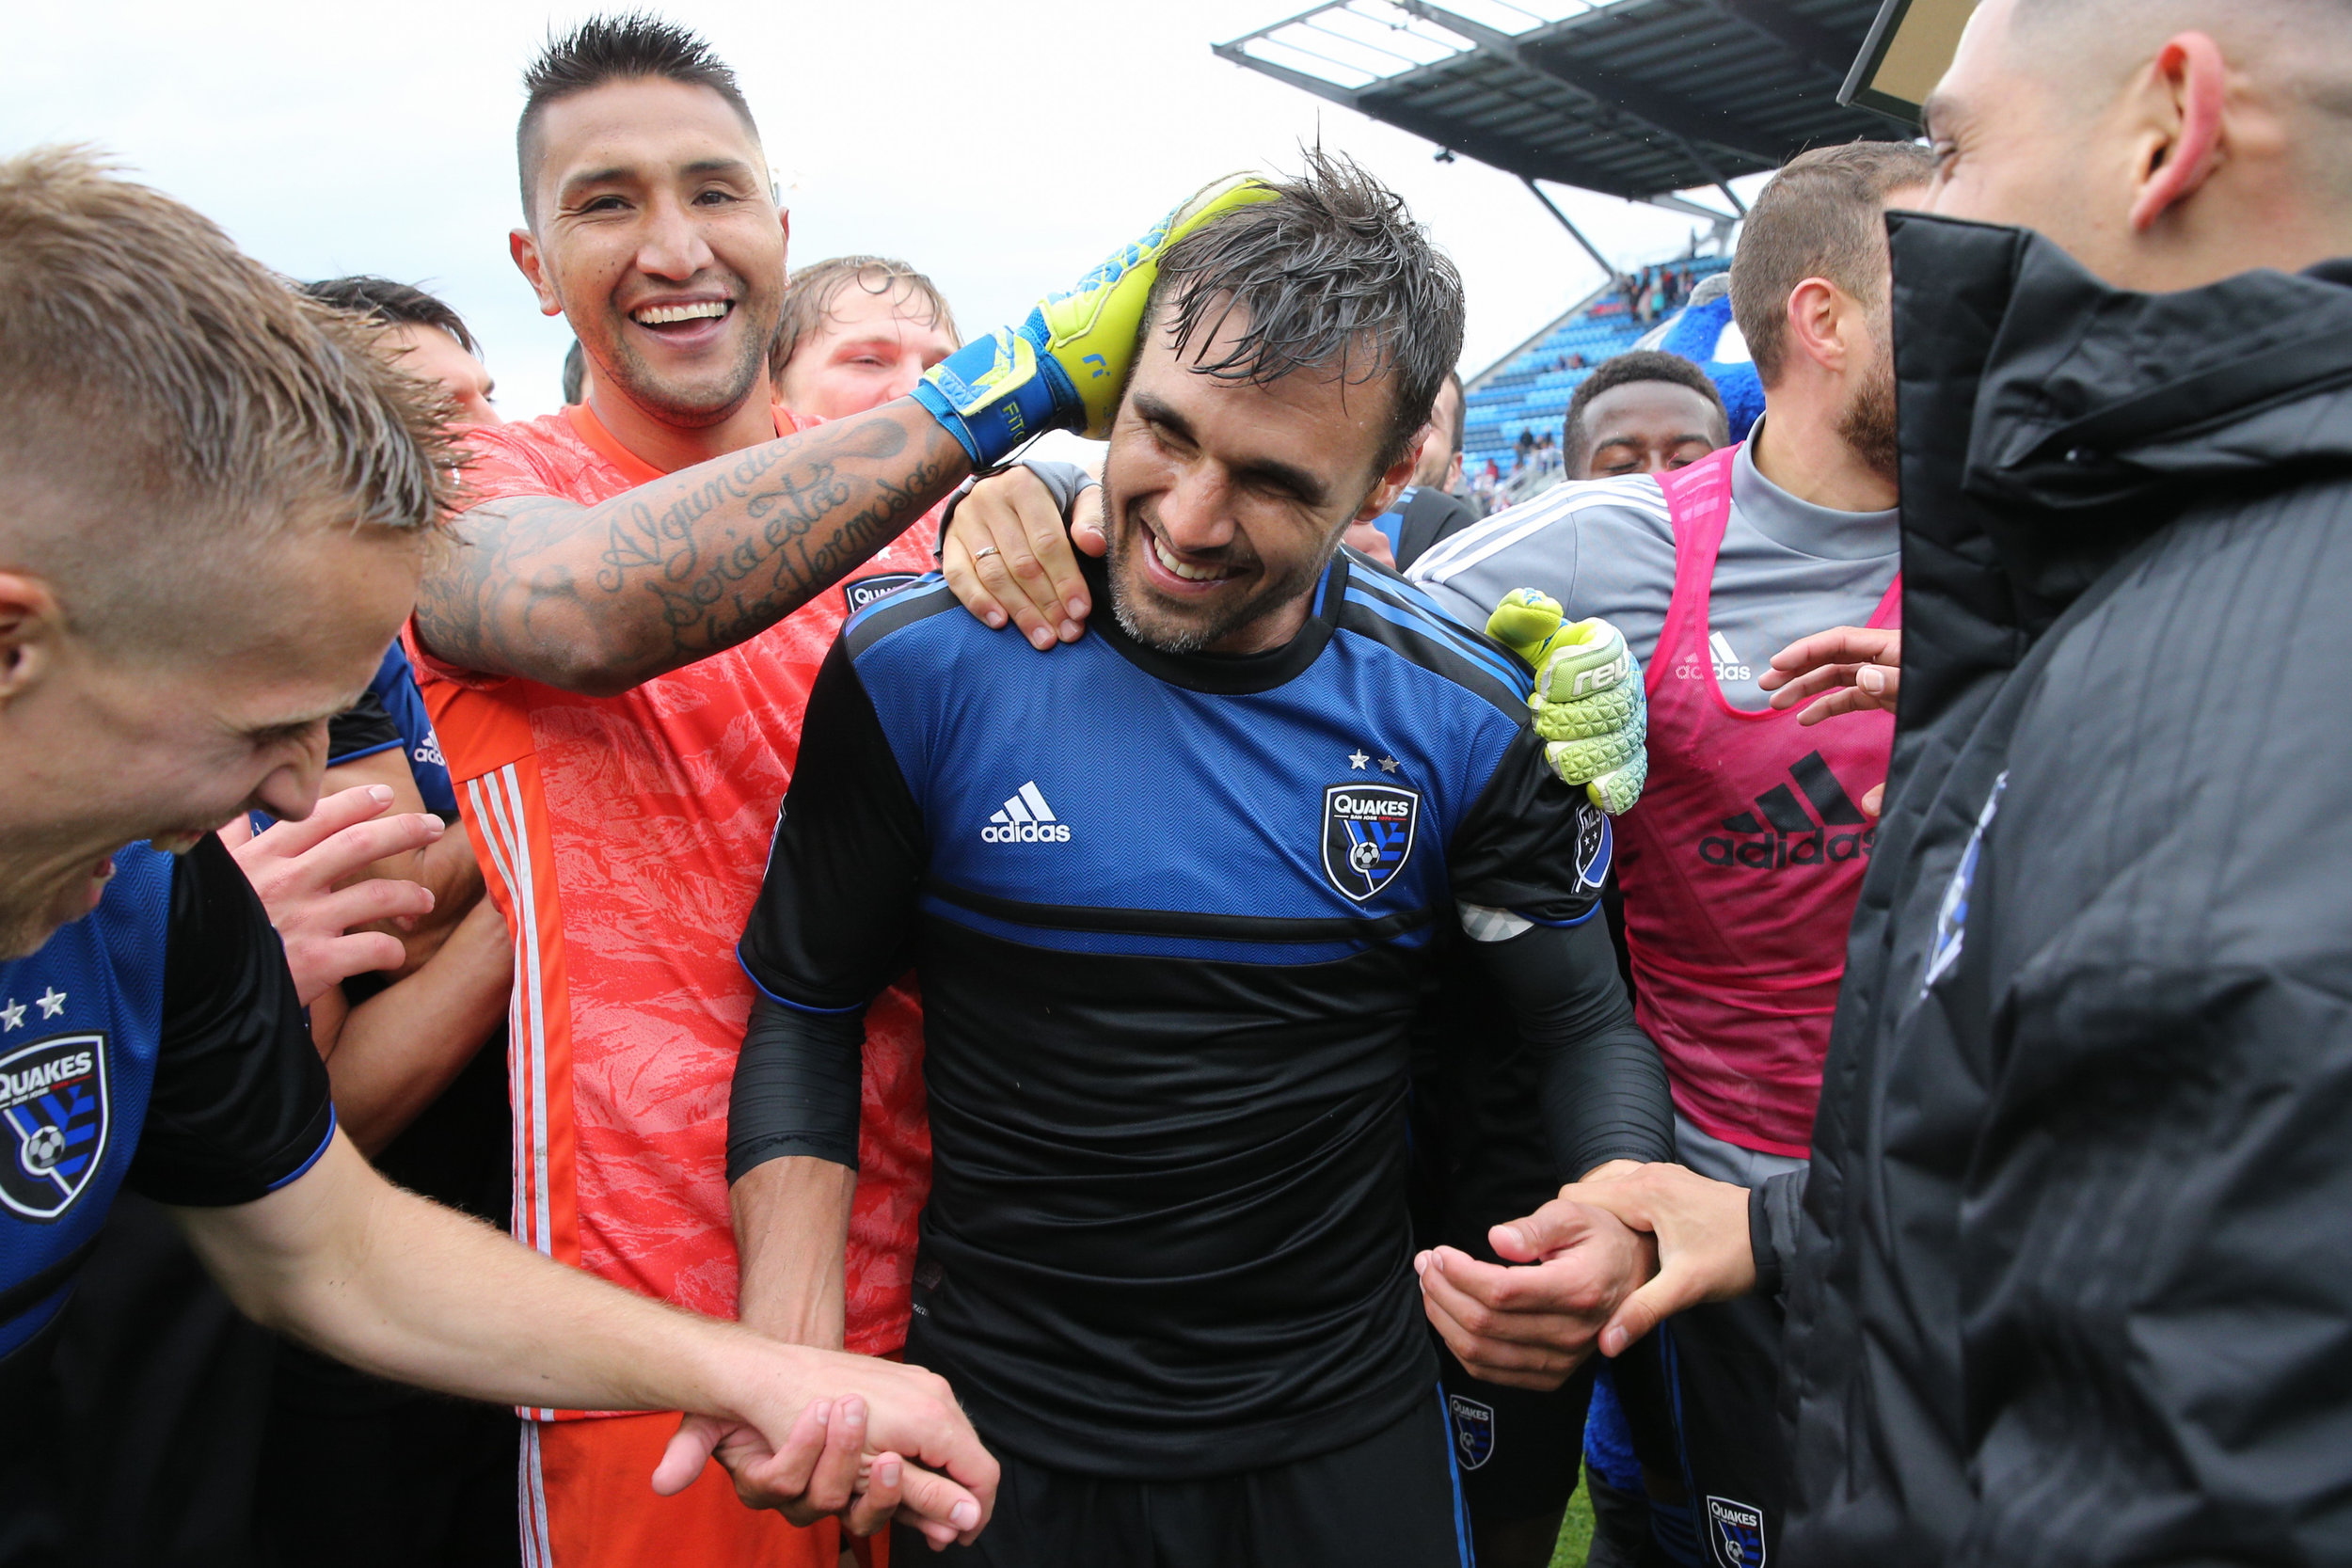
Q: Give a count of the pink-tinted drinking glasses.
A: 0